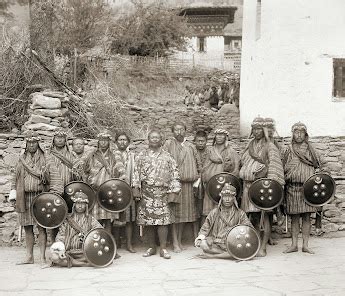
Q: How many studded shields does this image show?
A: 8